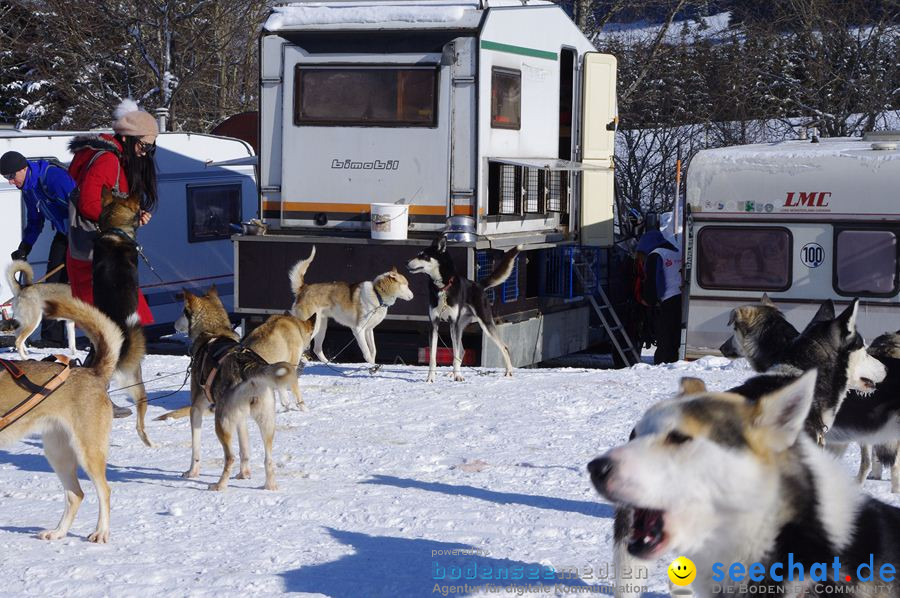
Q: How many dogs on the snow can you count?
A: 11